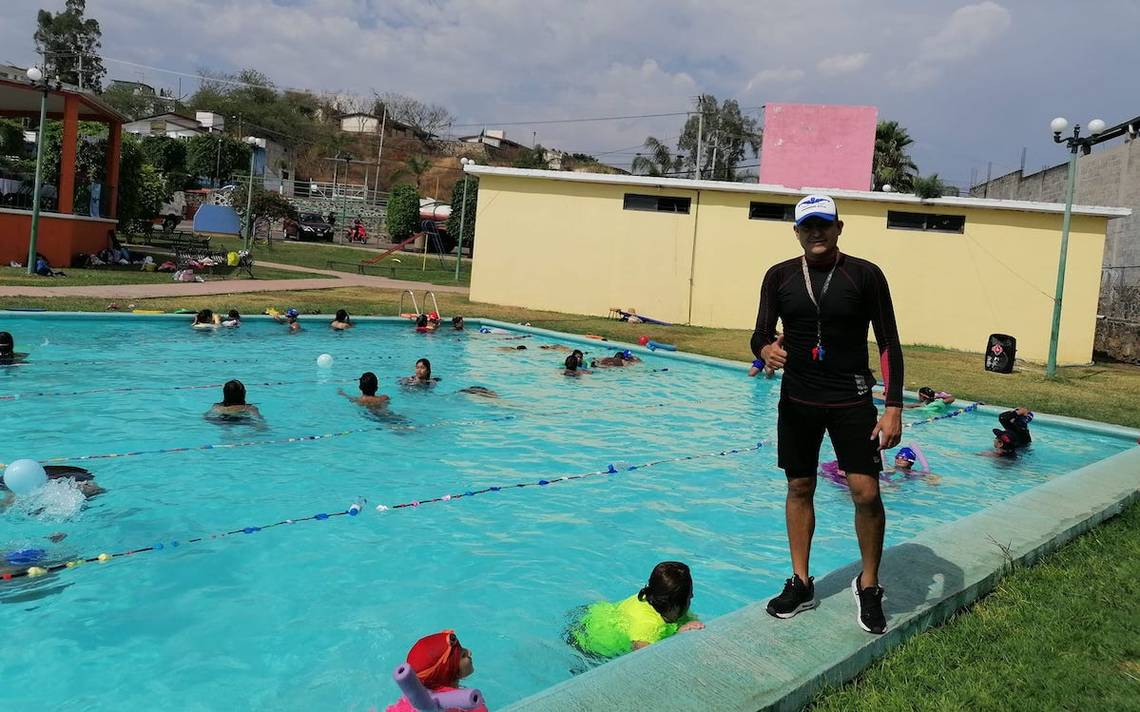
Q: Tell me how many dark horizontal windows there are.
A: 3